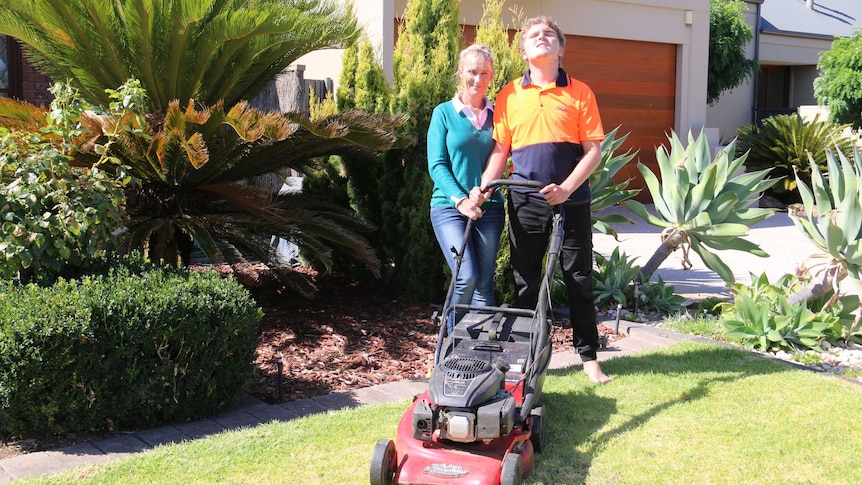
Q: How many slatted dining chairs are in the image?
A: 0